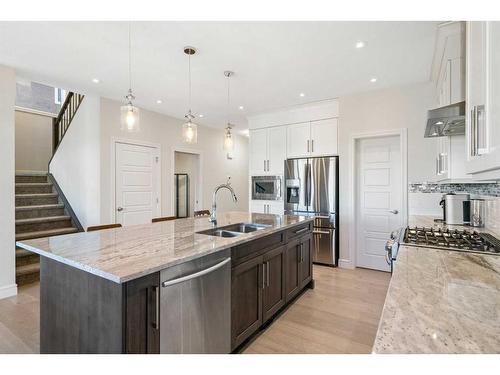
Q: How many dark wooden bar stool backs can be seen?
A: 3